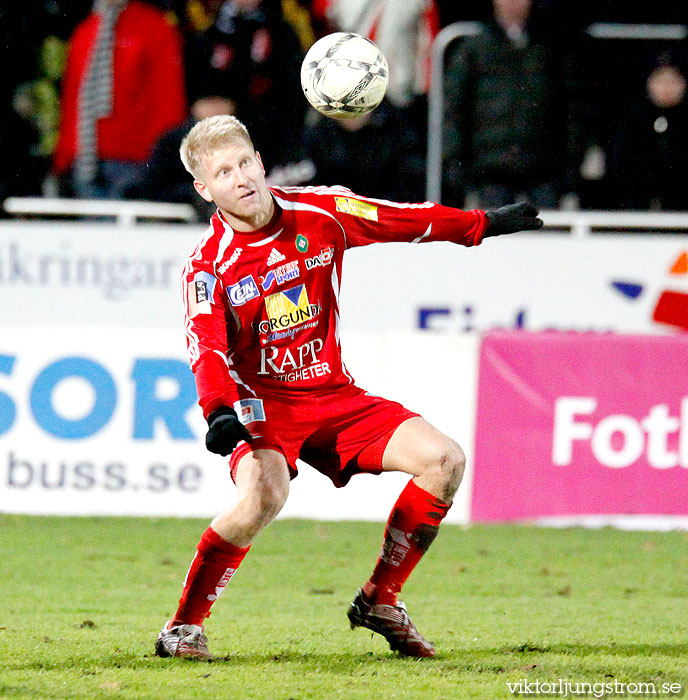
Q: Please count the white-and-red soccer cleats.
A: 2